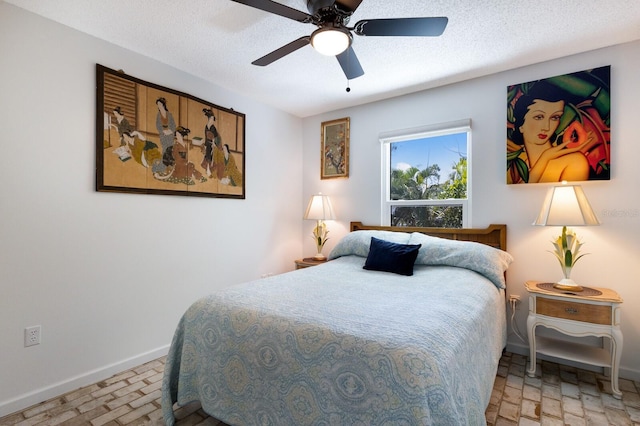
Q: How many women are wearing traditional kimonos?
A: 6